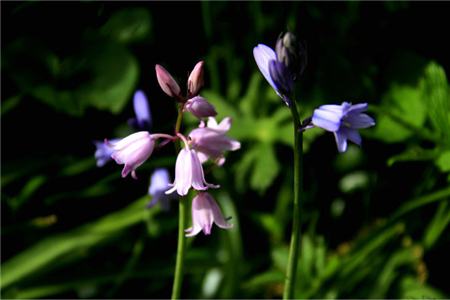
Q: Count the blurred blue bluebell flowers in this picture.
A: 3